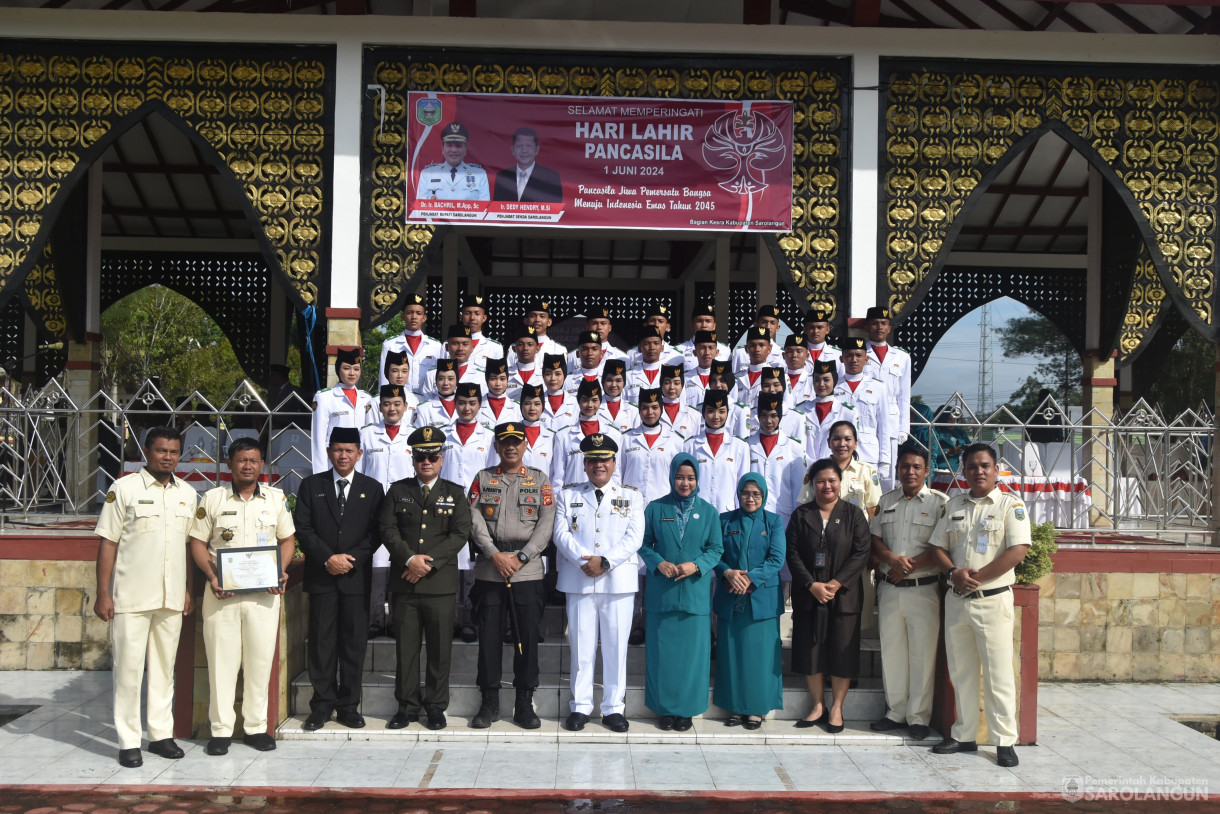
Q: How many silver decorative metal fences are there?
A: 2